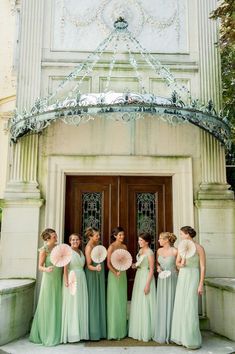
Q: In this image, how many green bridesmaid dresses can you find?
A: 7